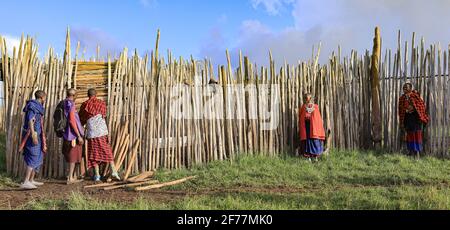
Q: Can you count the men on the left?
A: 3